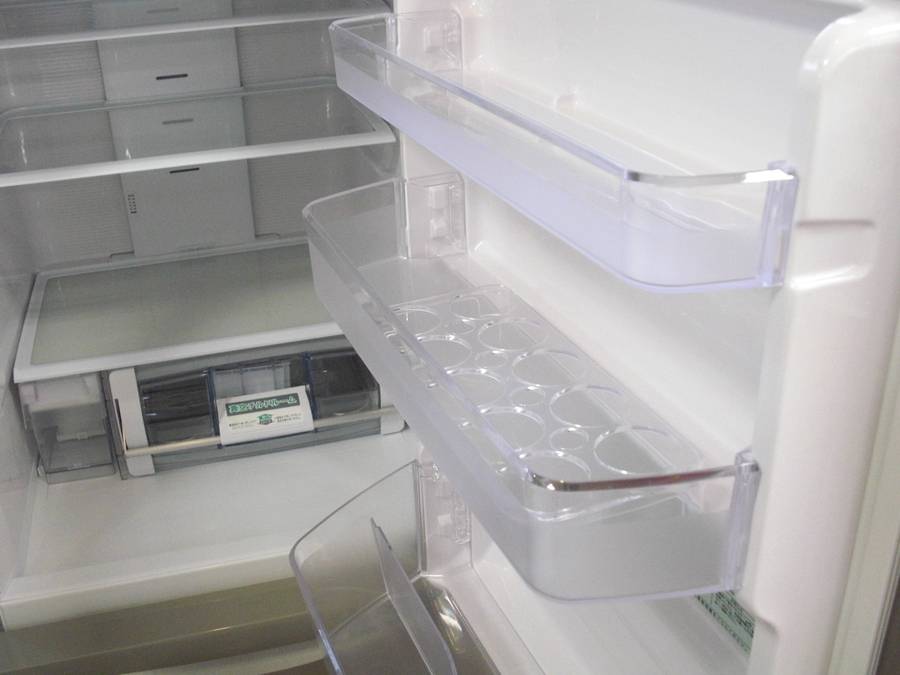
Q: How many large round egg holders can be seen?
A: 10